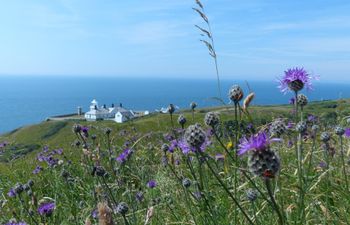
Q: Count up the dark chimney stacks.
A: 4